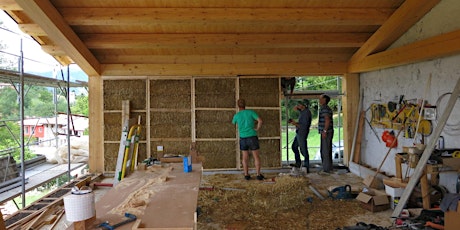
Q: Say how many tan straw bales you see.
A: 12